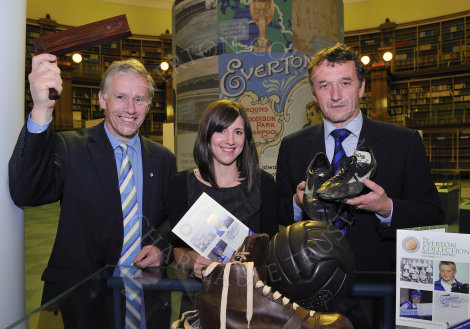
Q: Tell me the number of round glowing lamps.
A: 4